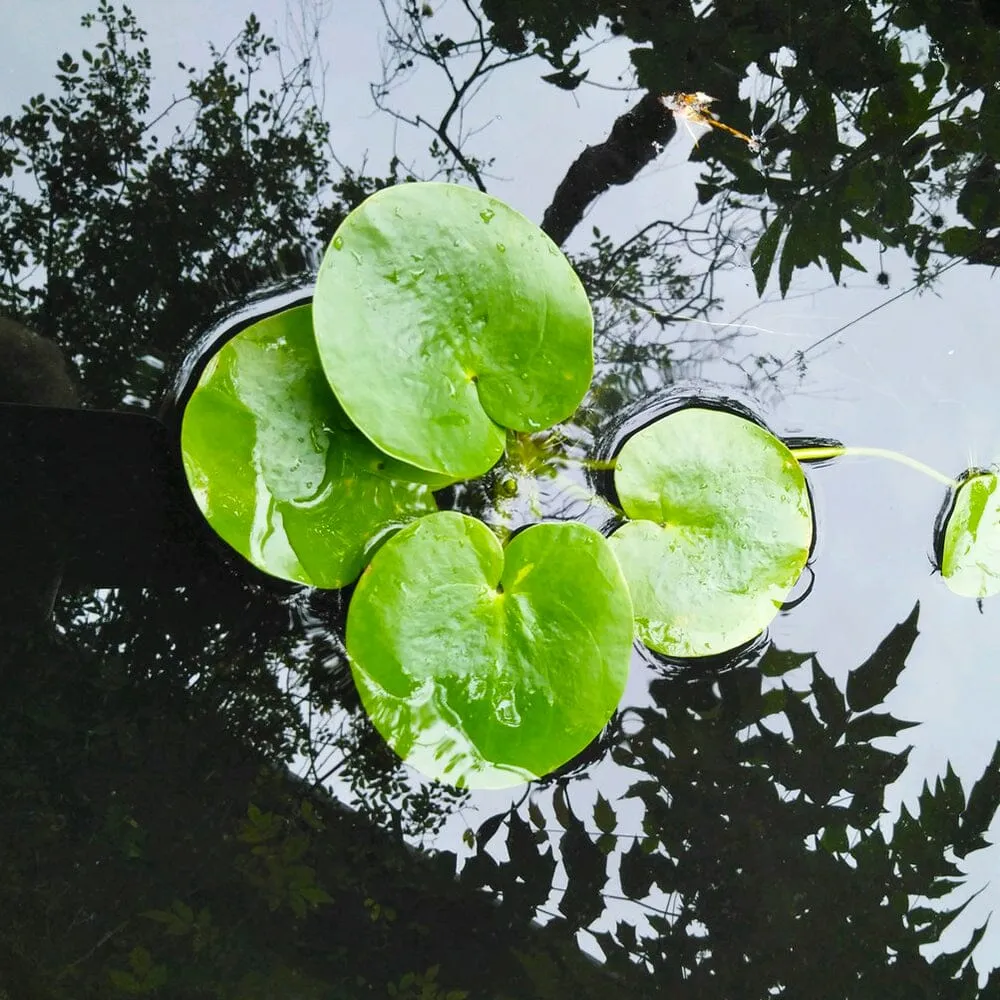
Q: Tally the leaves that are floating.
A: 5